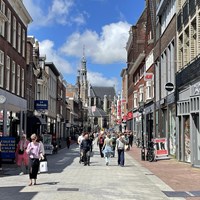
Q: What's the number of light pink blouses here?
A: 1